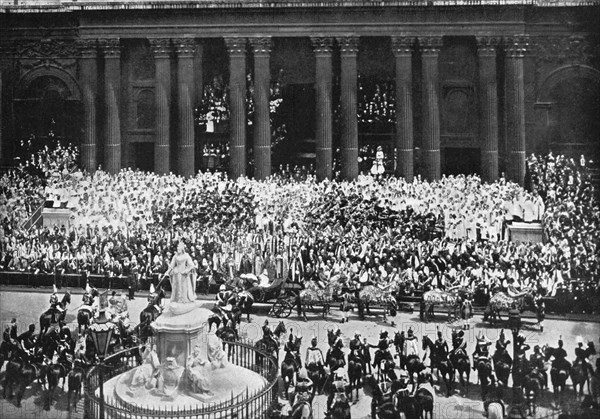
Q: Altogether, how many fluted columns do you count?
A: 12